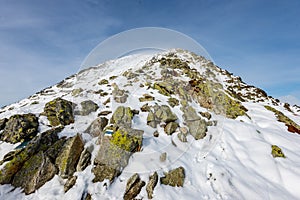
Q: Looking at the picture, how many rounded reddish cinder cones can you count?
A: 0